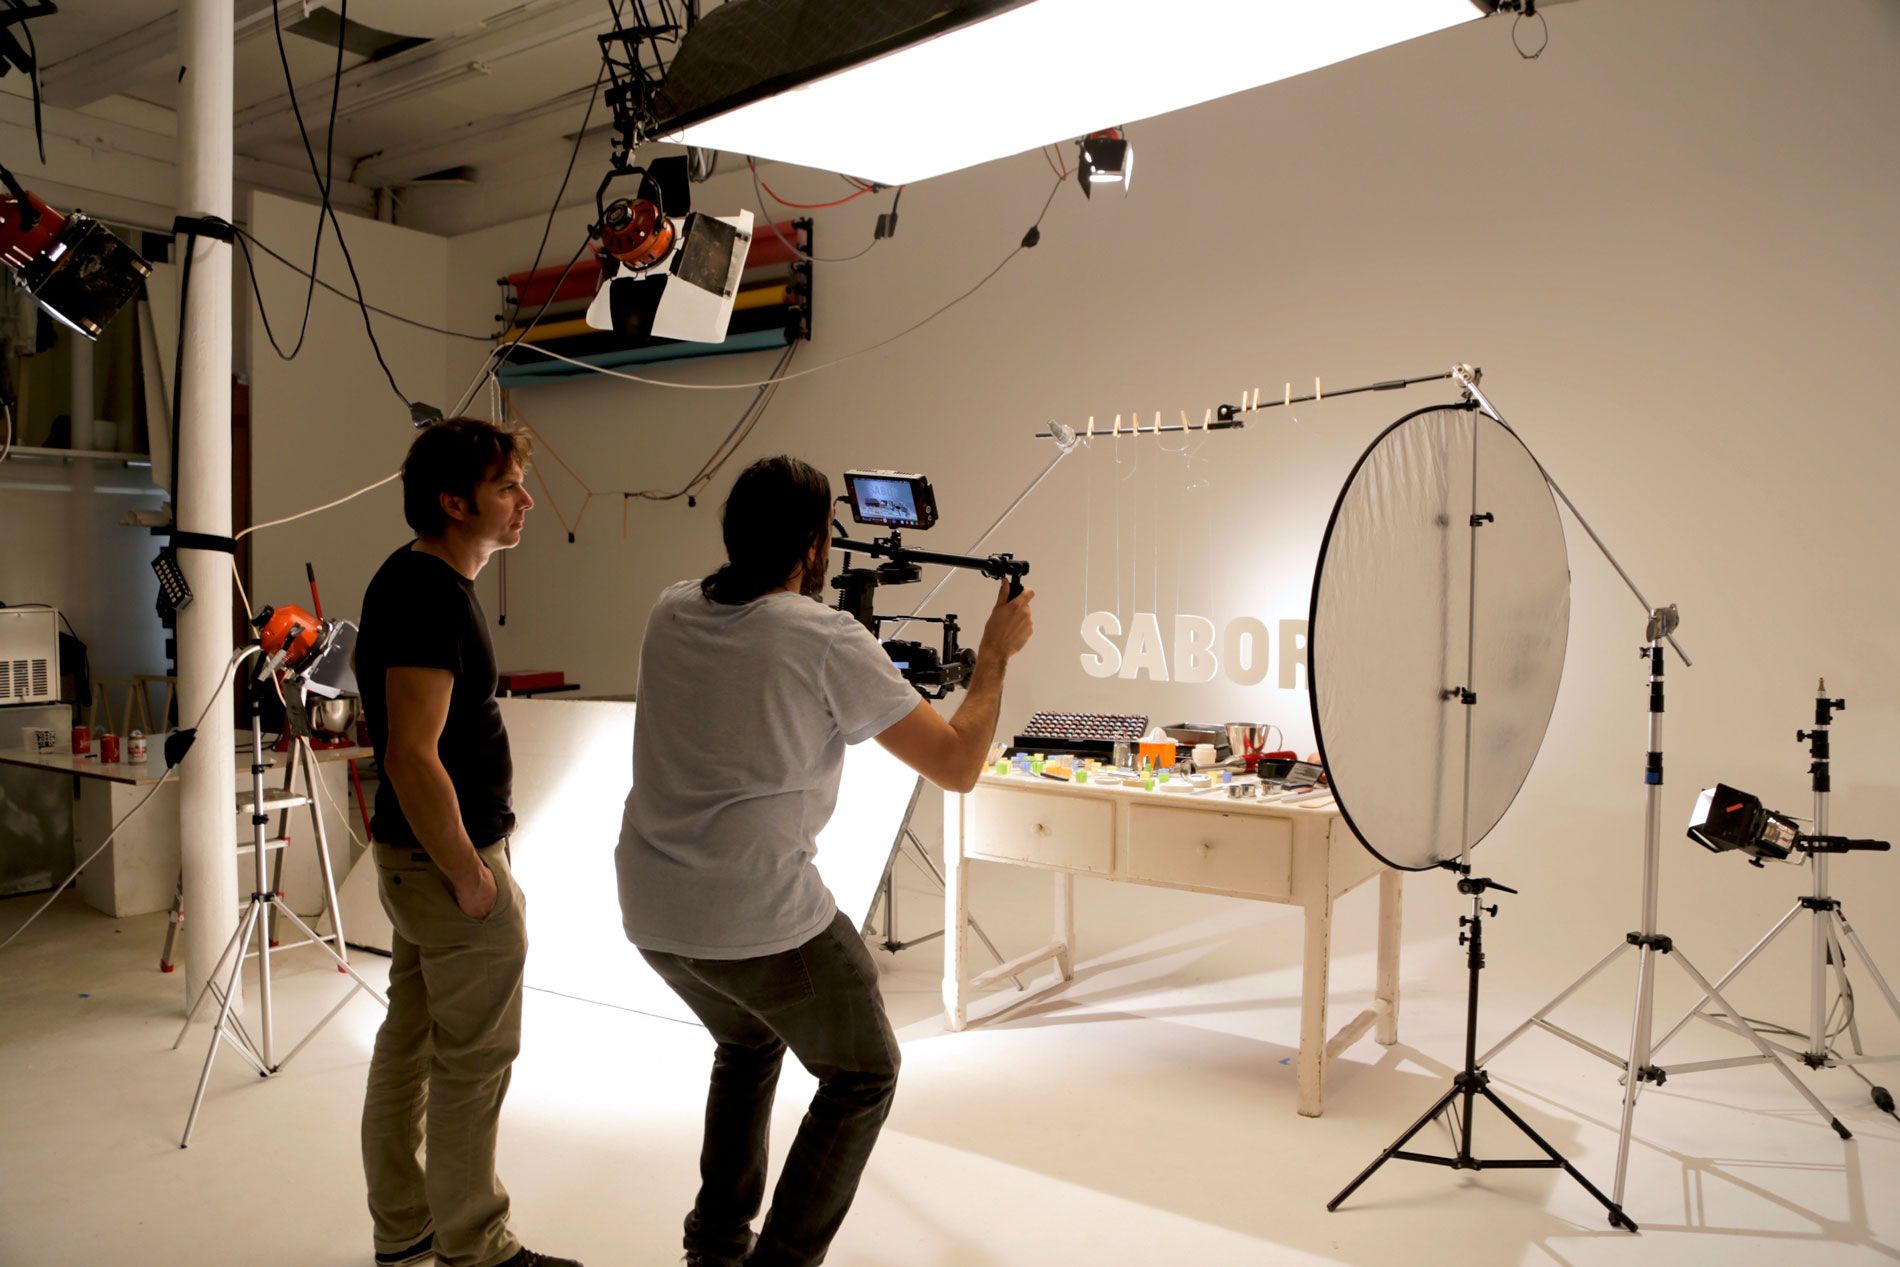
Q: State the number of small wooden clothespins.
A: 10